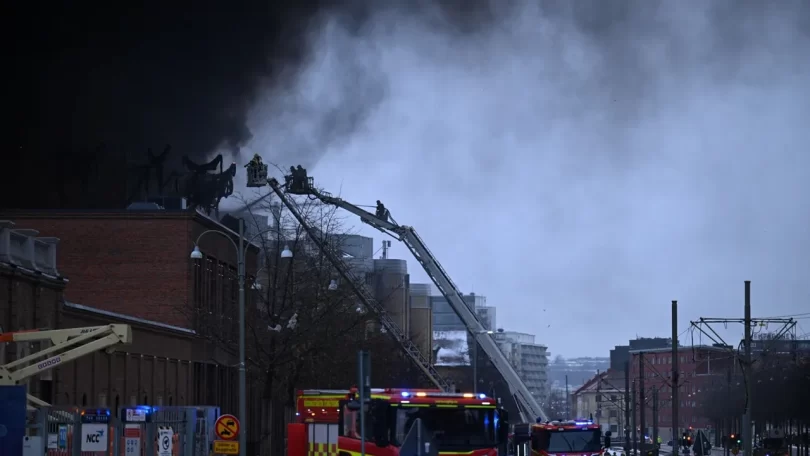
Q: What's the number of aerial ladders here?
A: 2